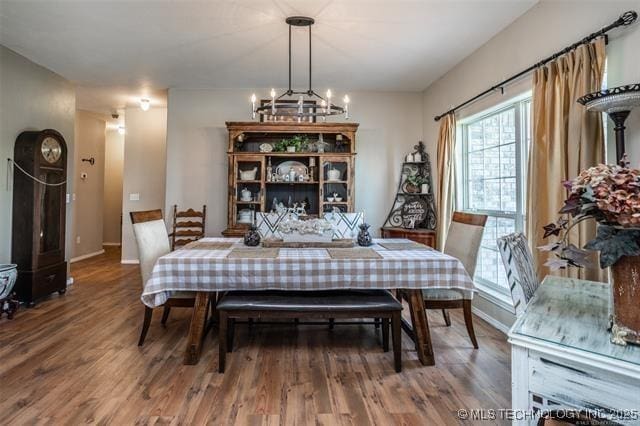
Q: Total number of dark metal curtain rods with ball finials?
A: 1